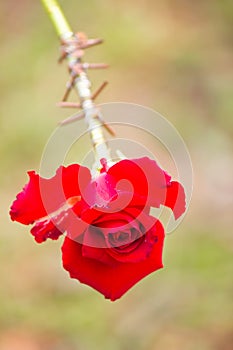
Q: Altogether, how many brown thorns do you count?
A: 8